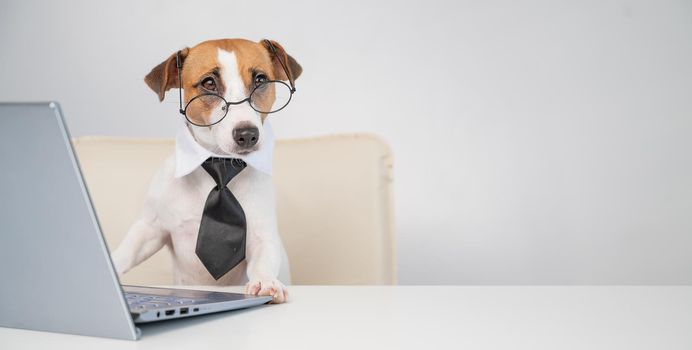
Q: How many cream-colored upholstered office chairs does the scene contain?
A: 1